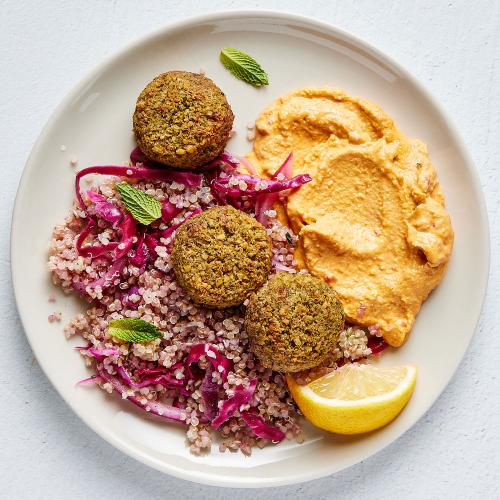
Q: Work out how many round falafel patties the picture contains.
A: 3